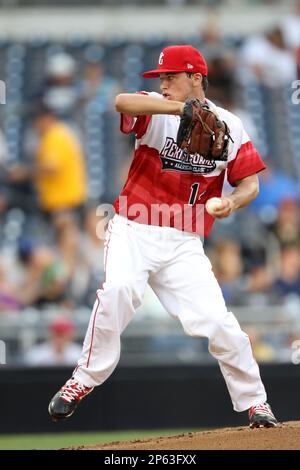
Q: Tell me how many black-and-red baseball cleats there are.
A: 2